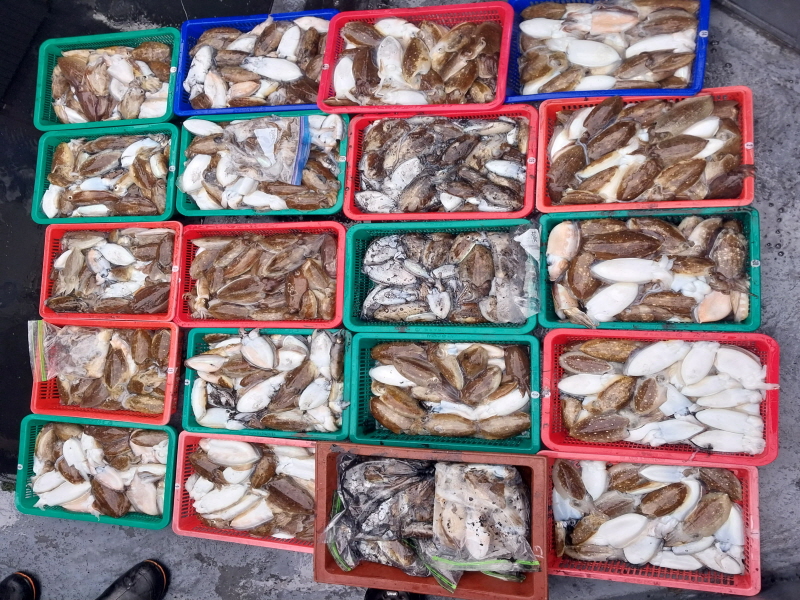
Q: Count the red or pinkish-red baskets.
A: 9